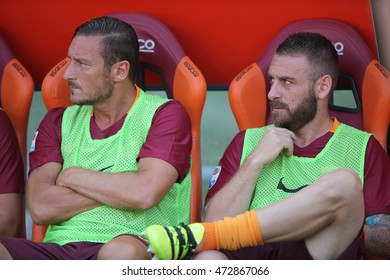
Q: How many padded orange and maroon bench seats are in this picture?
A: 3